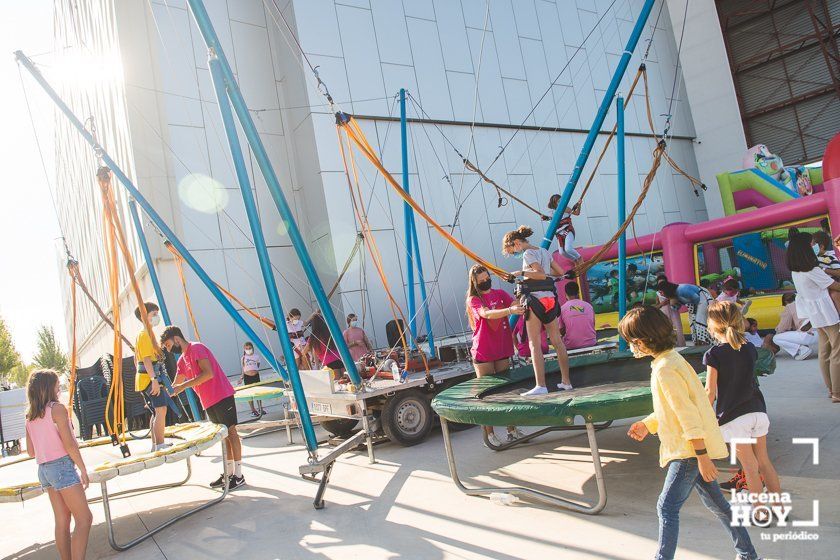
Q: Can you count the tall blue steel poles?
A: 8